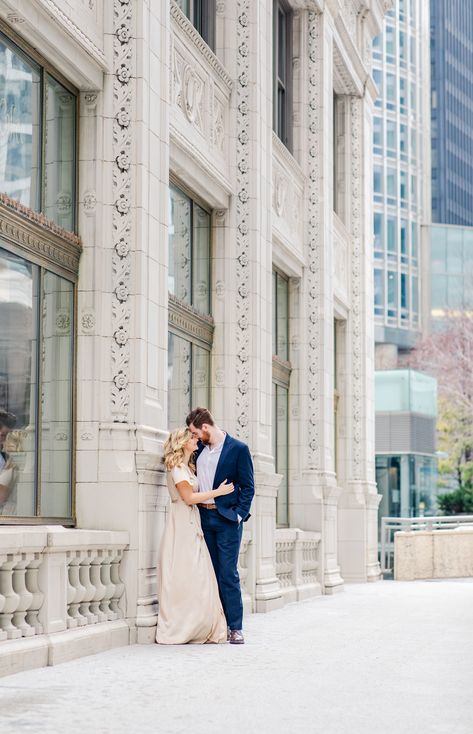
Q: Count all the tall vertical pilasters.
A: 4